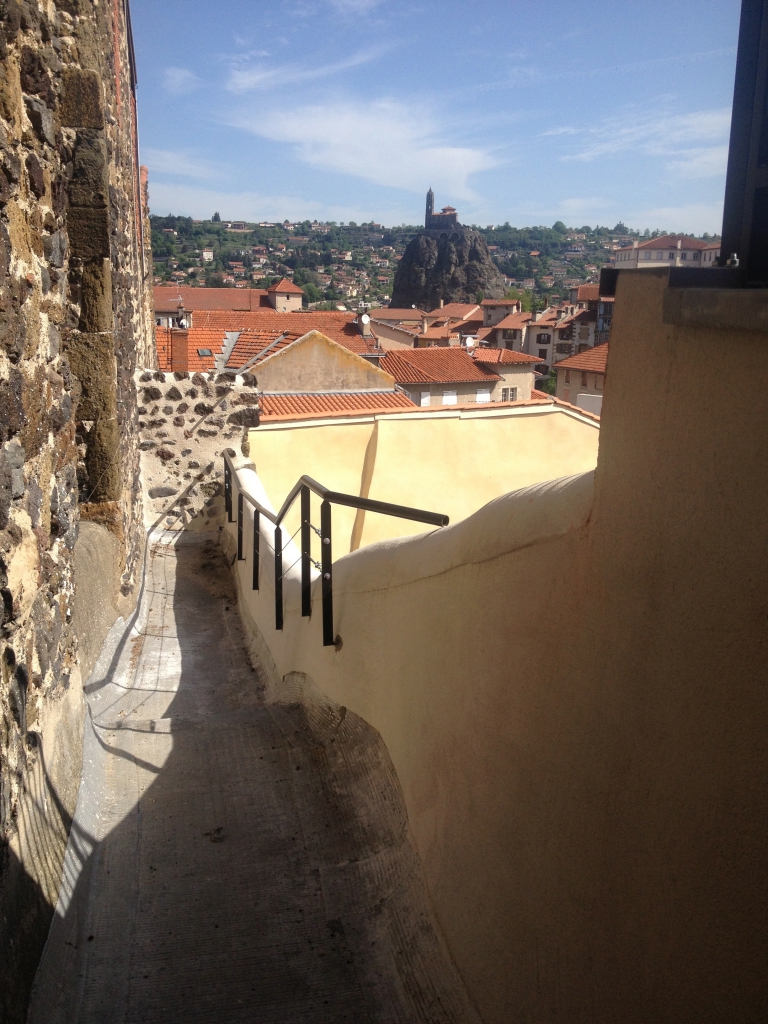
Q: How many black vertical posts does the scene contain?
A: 7